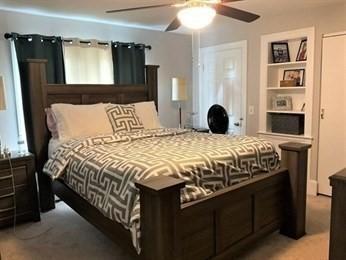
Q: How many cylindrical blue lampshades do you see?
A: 0